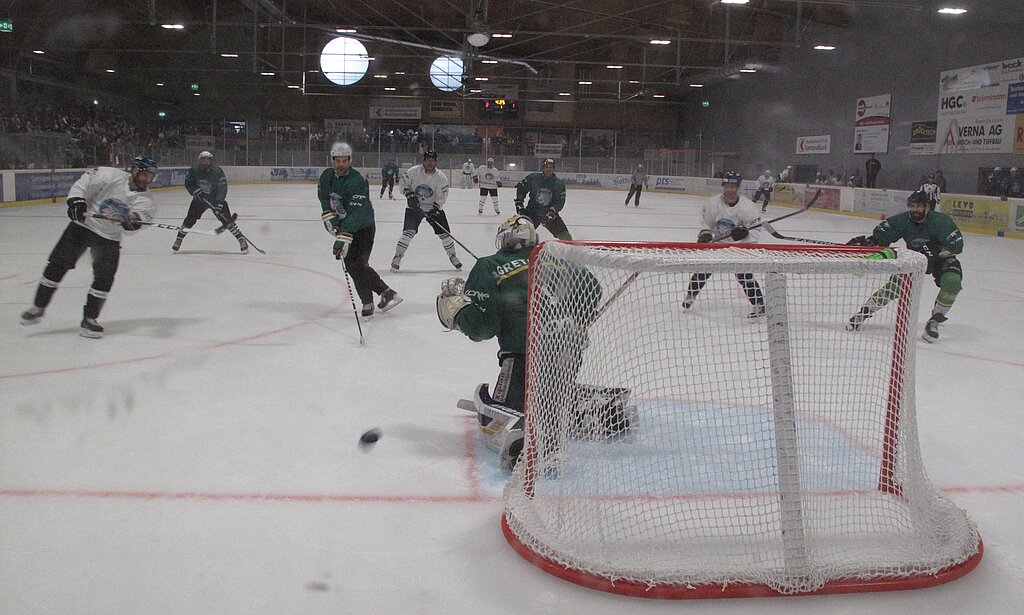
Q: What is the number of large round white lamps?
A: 2